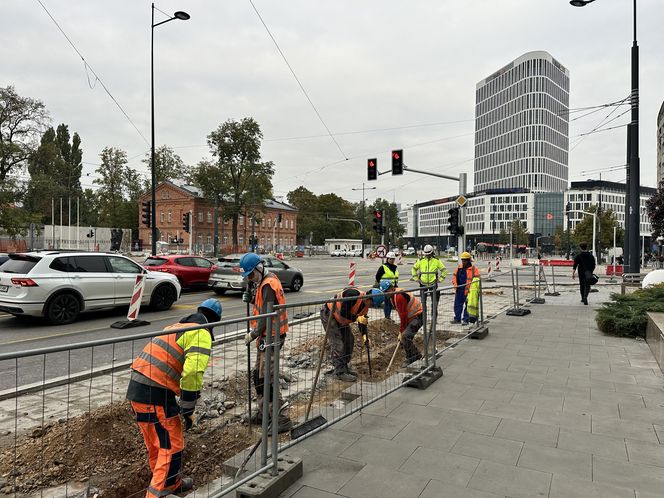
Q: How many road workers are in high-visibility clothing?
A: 7